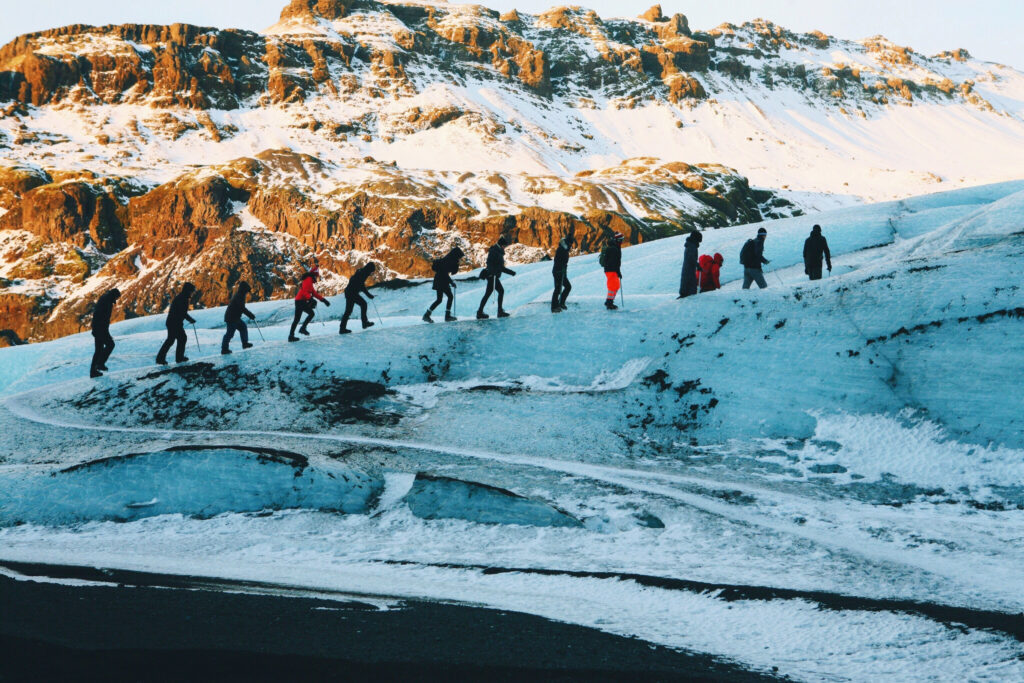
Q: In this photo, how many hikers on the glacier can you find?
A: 13